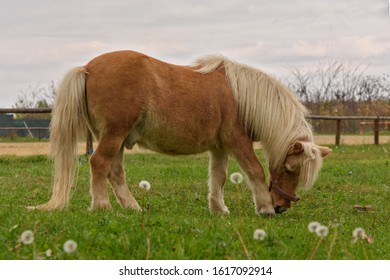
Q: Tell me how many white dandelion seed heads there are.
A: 8